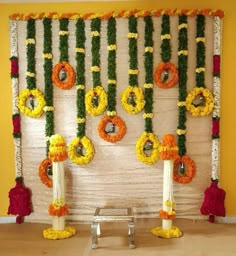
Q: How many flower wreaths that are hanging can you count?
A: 11